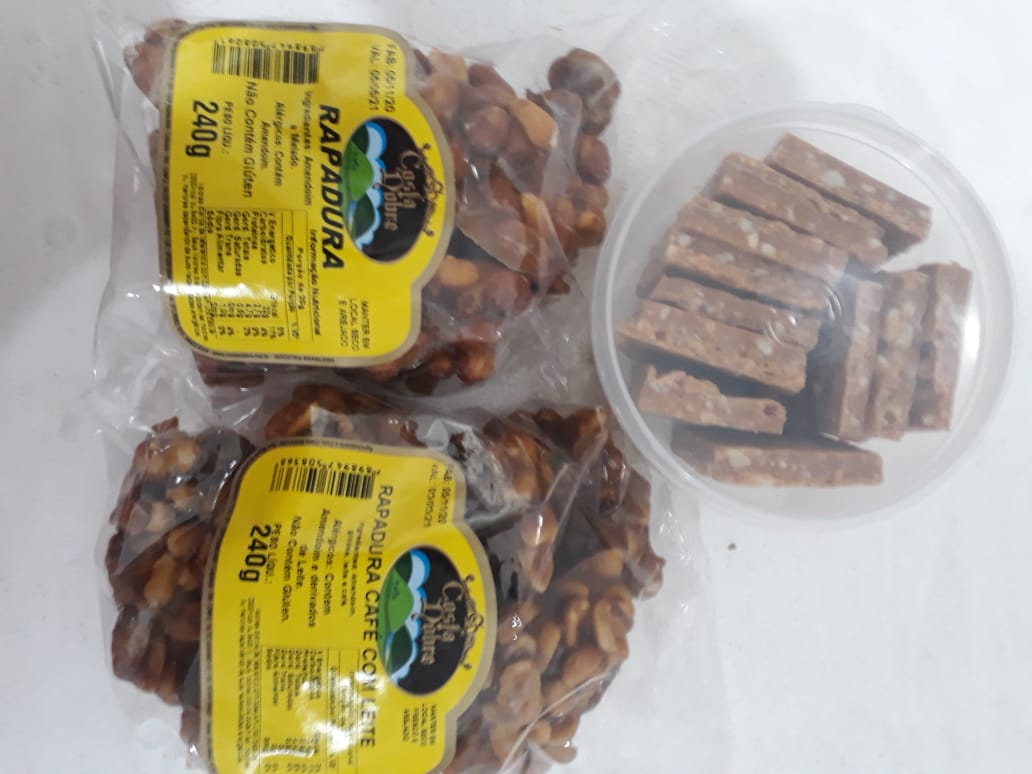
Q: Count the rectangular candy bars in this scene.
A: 11